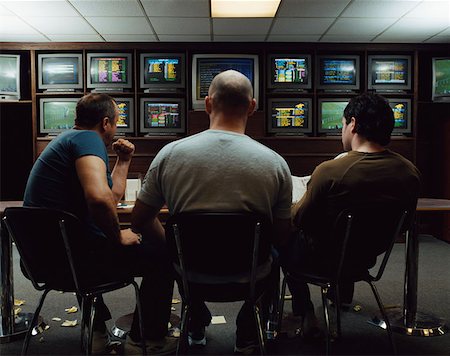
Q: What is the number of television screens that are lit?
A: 15